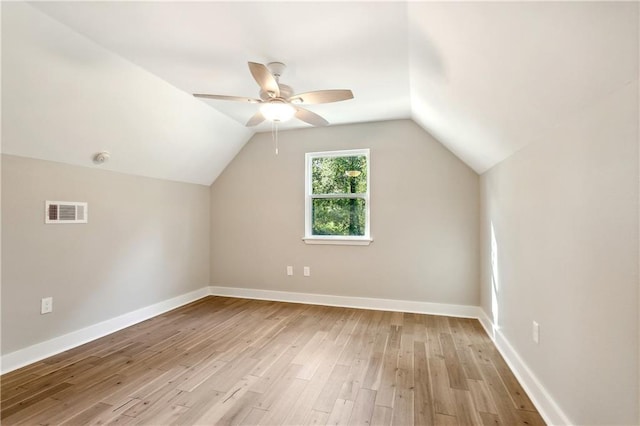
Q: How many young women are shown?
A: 0